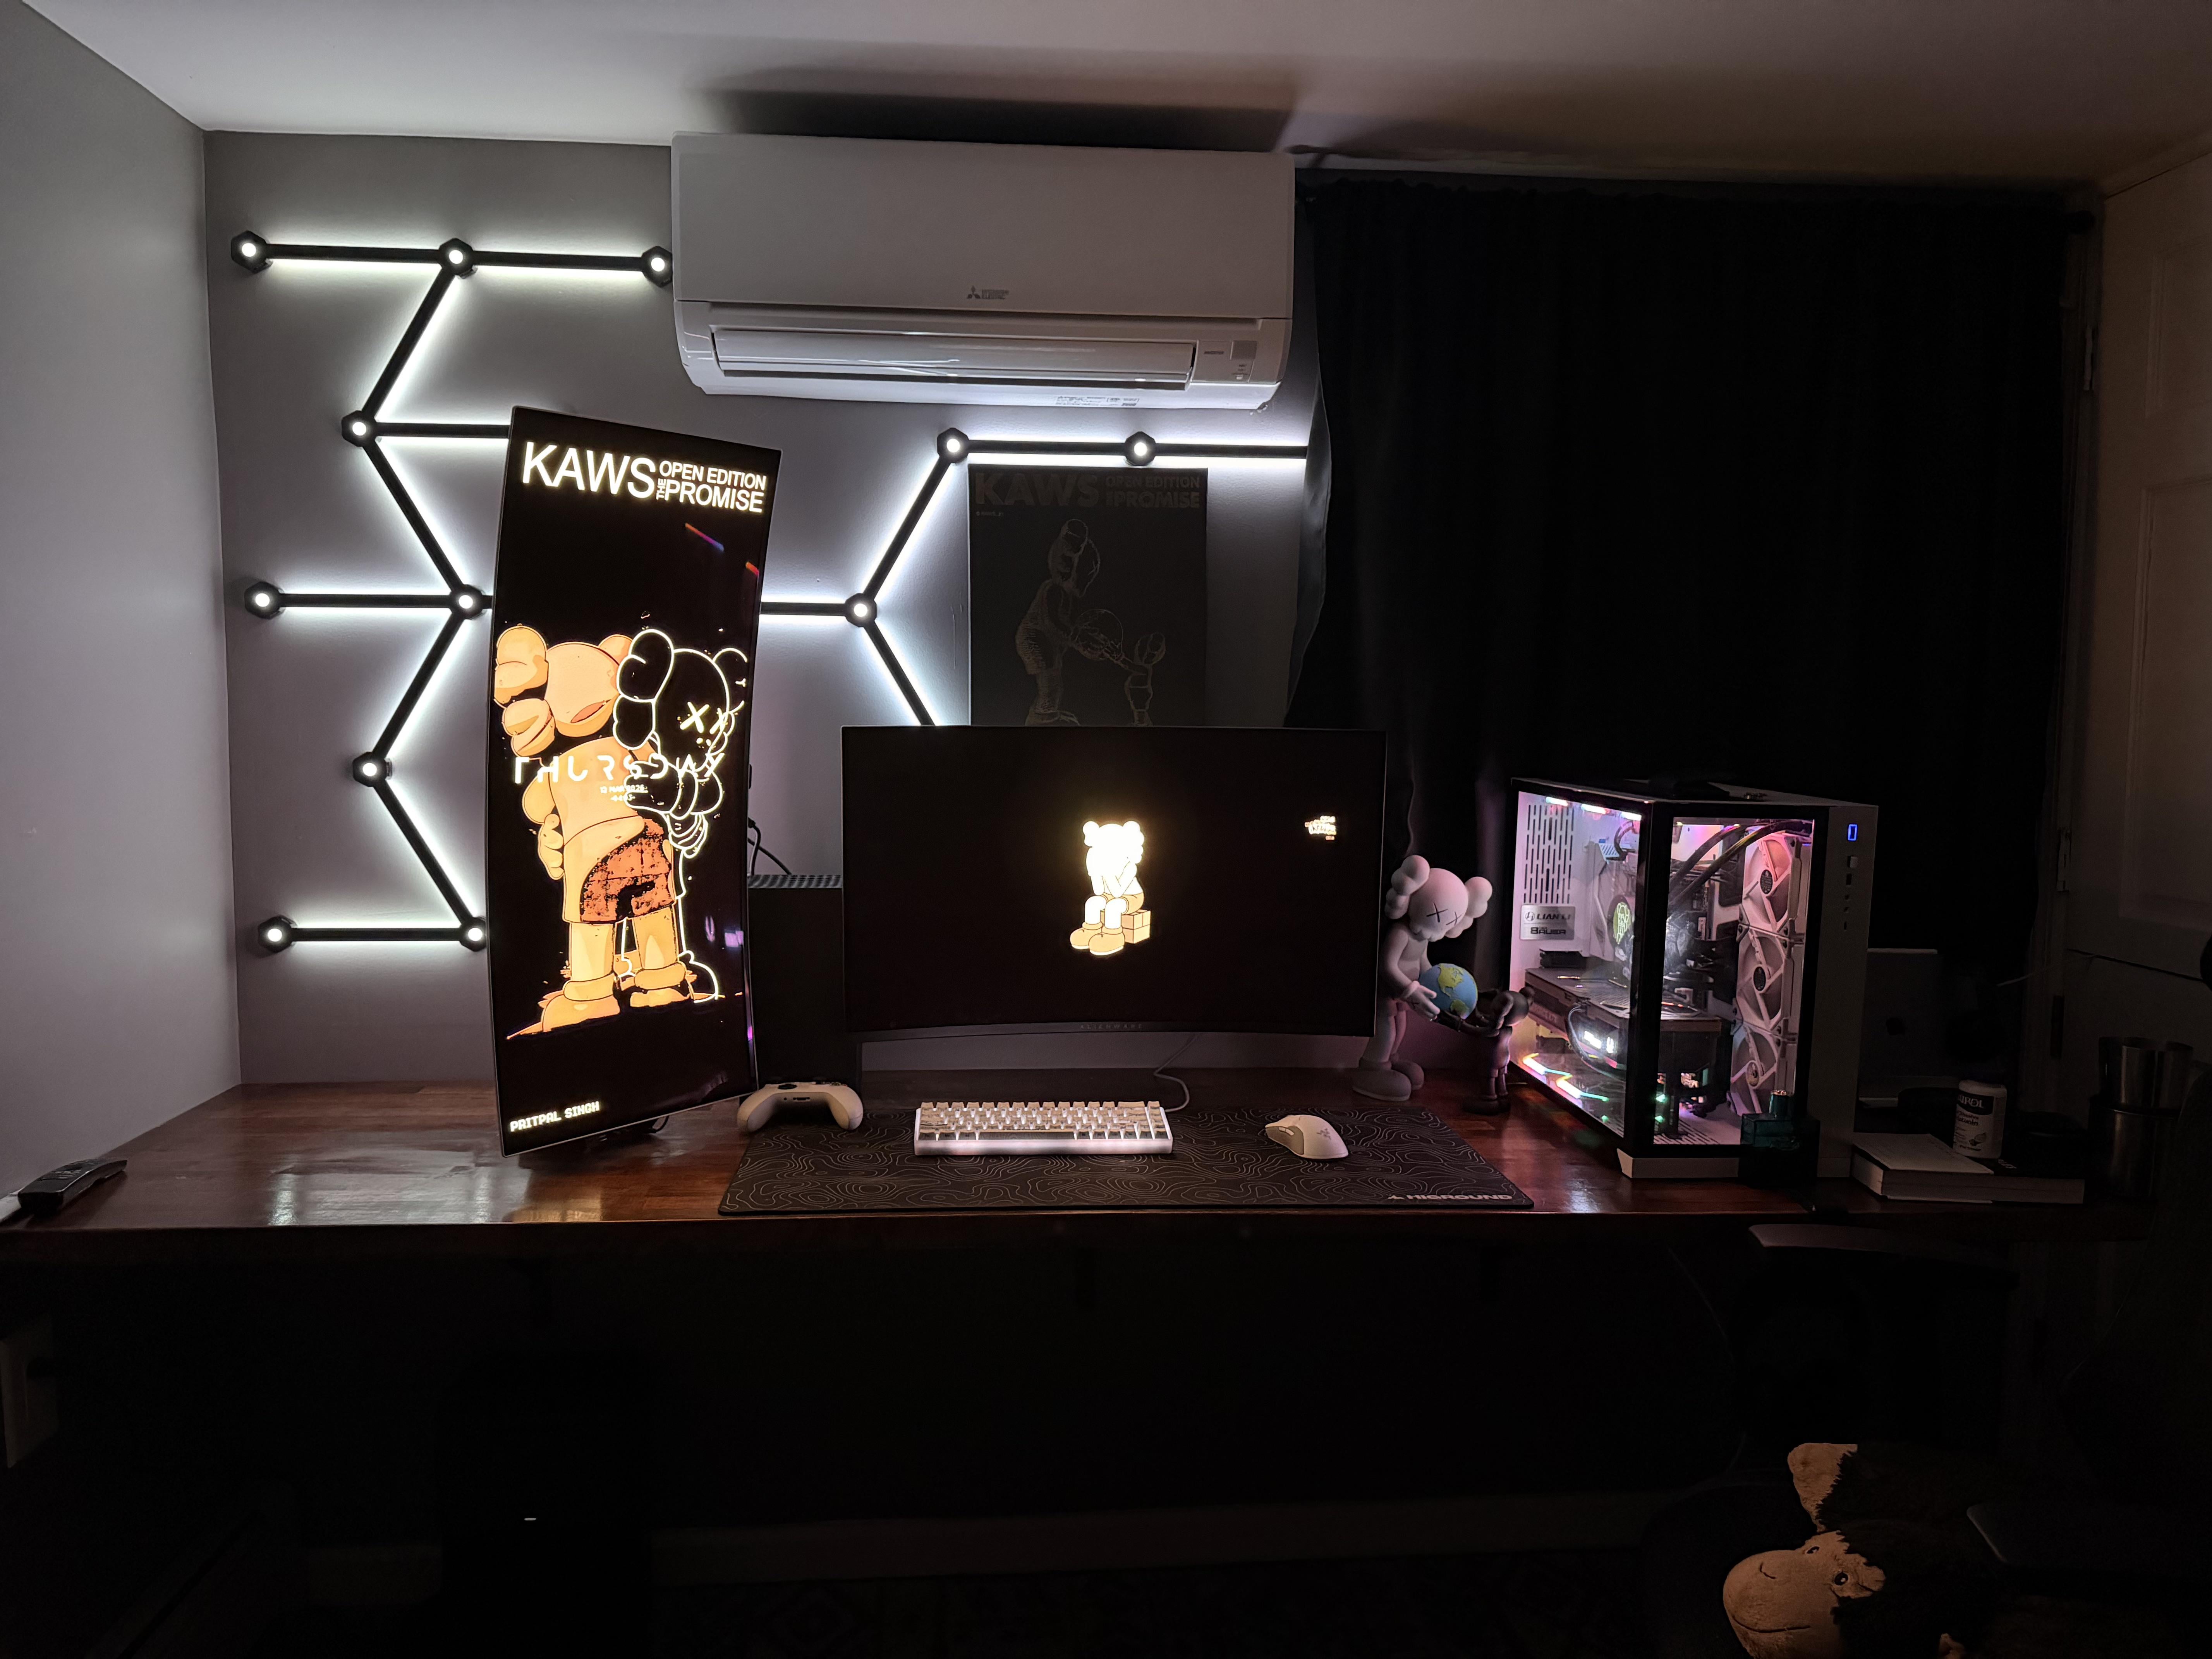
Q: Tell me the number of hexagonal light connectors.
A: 12